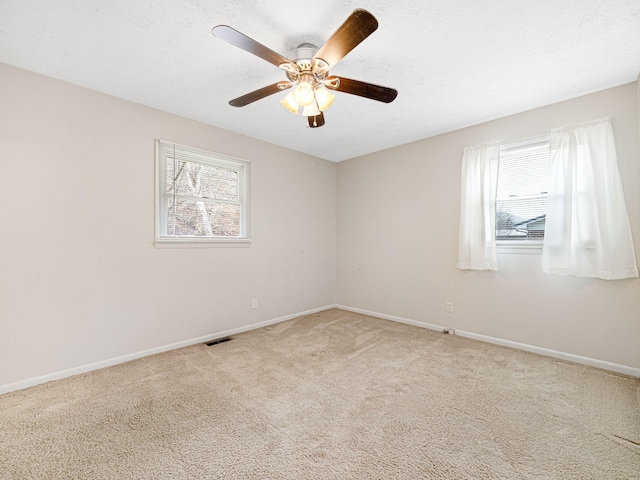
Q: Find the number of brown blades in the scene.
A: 5